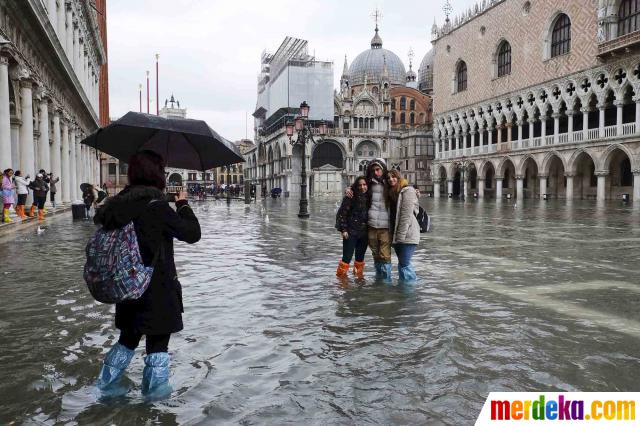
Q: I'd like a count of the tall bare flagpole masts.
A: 3